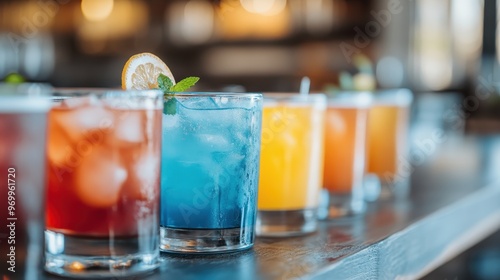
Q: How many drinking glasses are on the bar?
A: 6